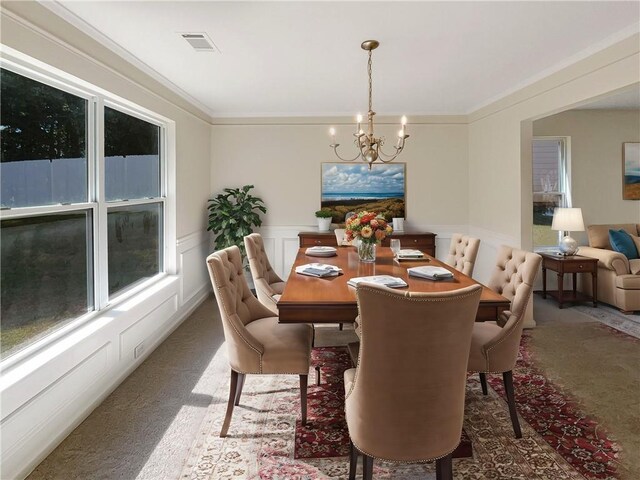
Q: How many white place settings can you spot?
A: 5